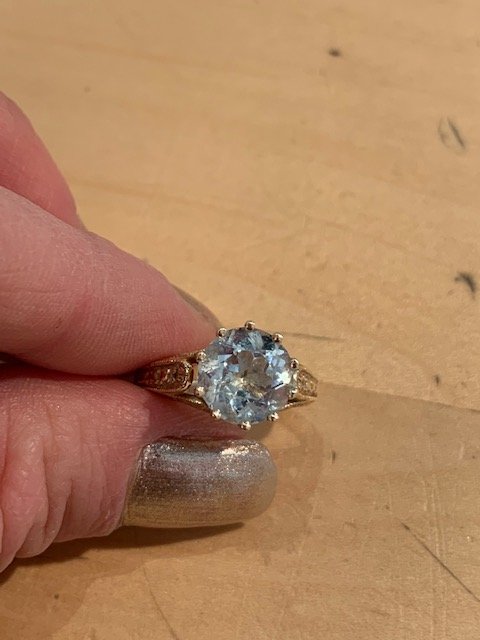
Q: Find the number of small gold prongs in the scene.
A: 10